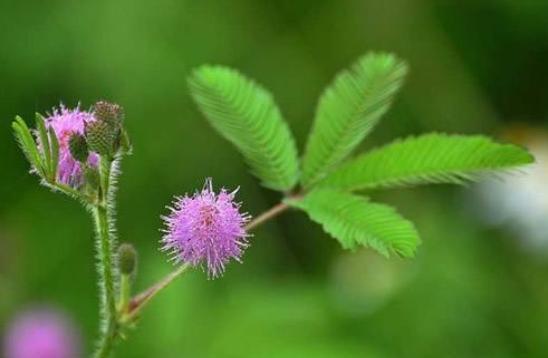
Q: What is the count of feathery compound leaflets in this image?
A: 4